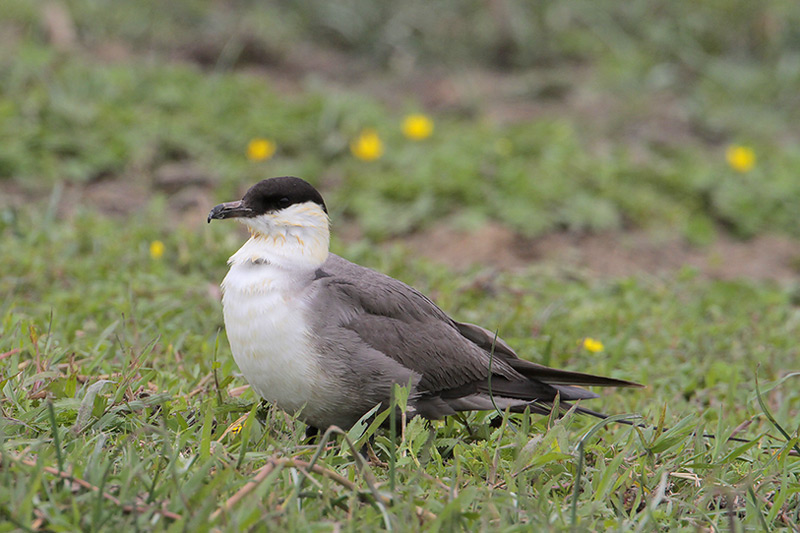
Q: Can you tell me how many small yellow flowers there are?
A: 6